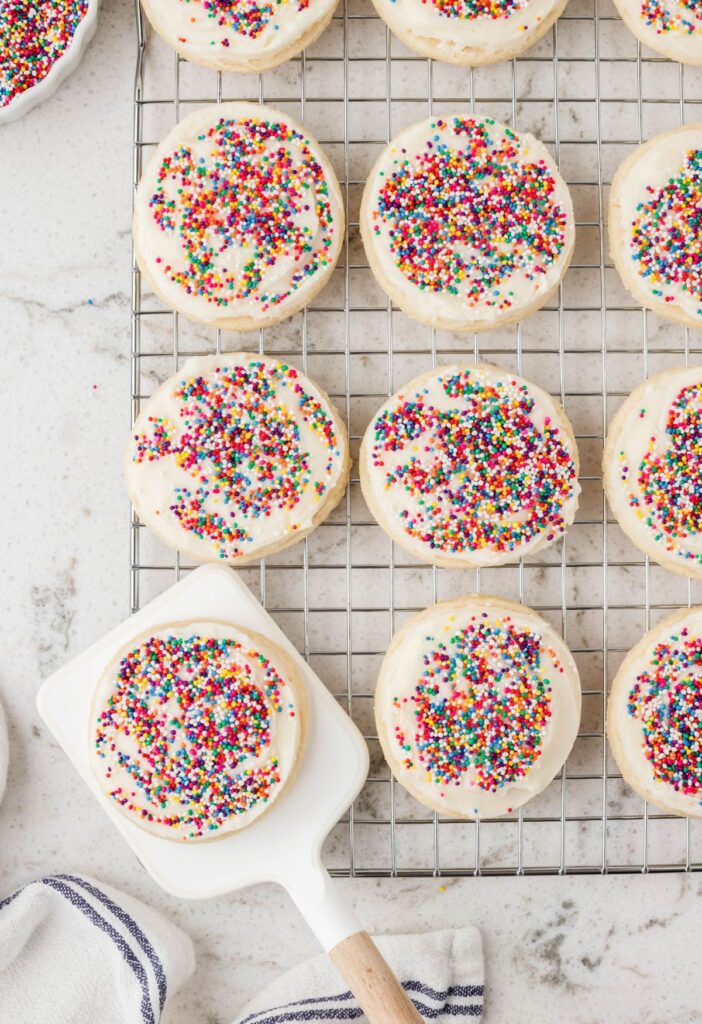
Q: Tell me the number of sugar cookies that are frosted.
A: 12